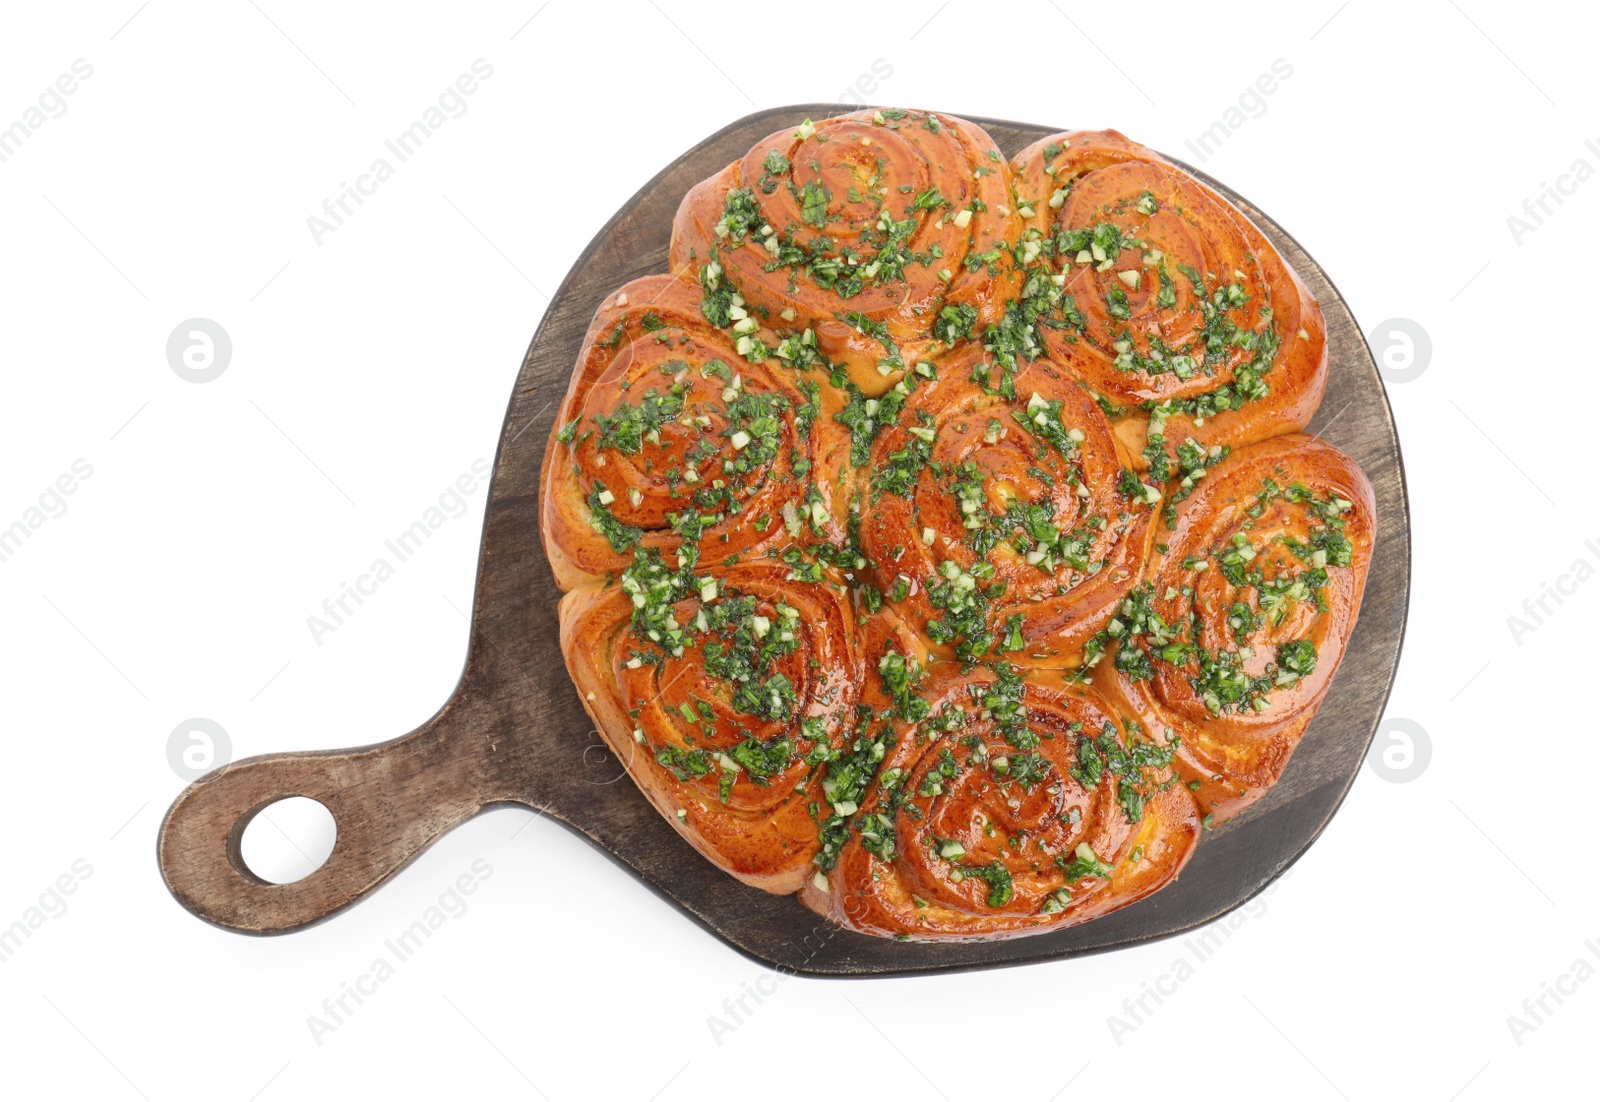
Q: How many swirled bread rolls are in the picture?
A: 7